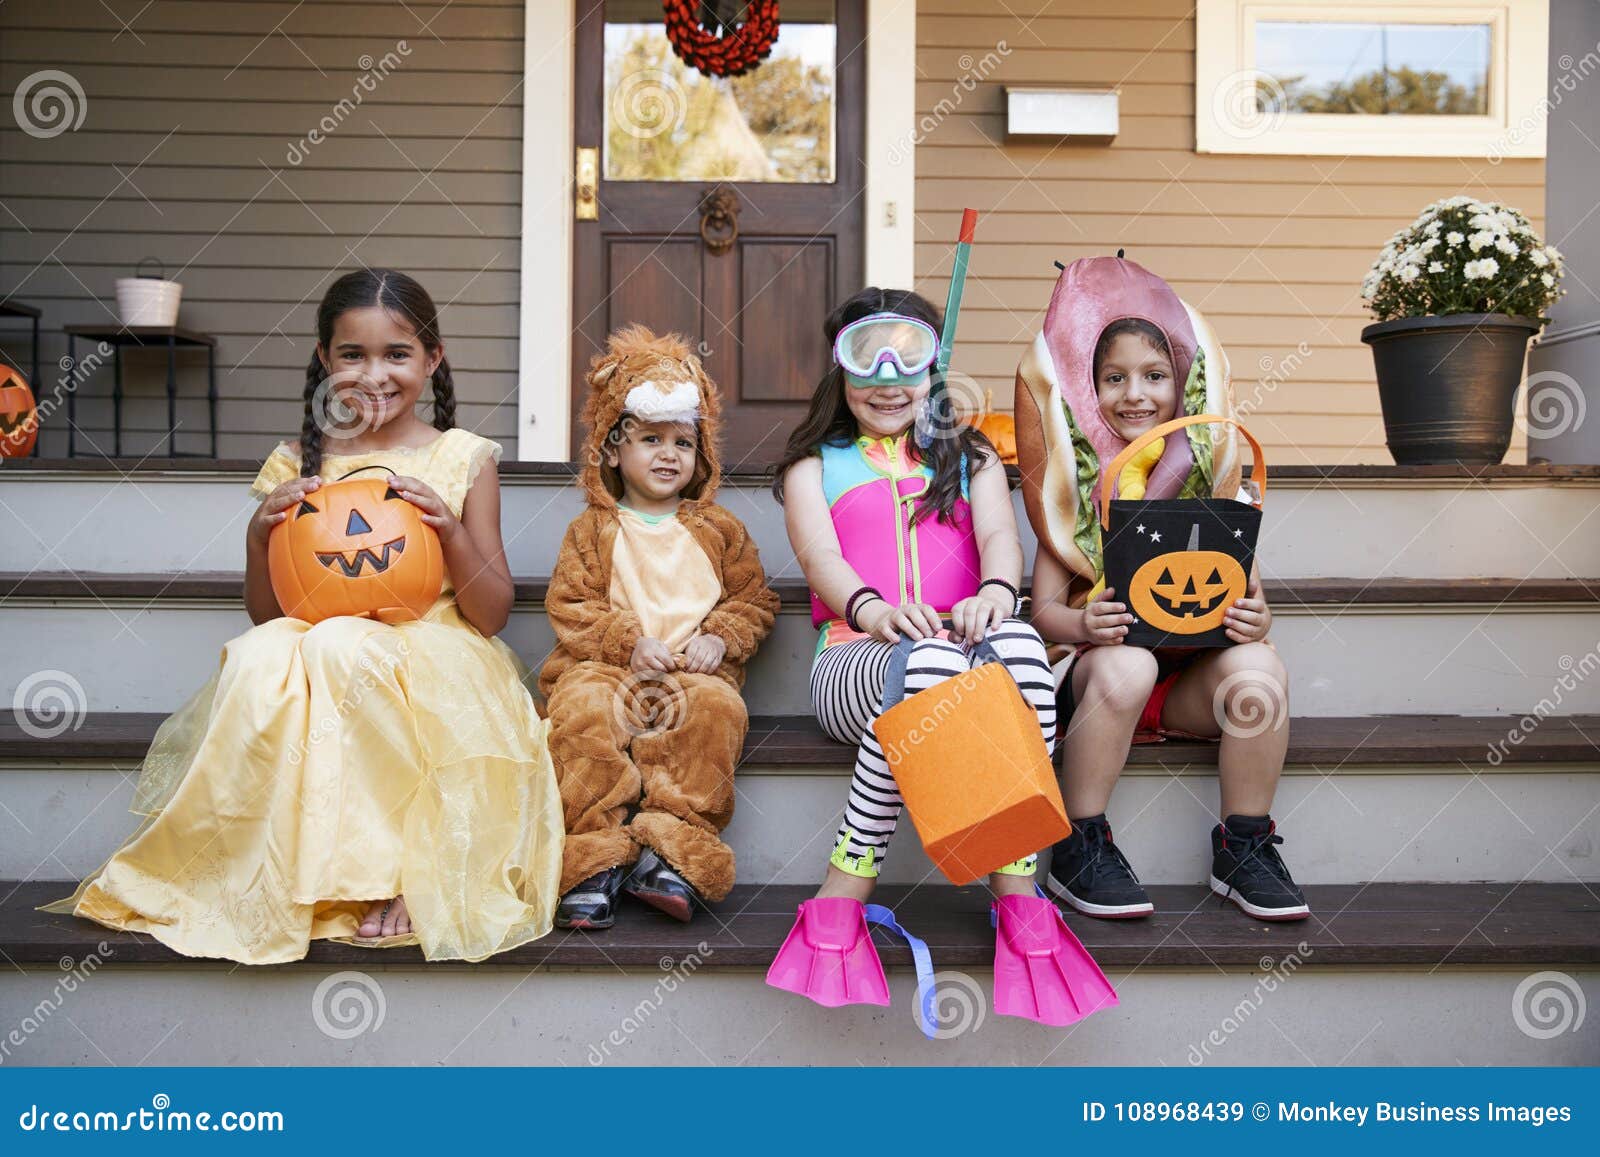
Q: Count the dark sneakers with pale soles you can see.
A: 2